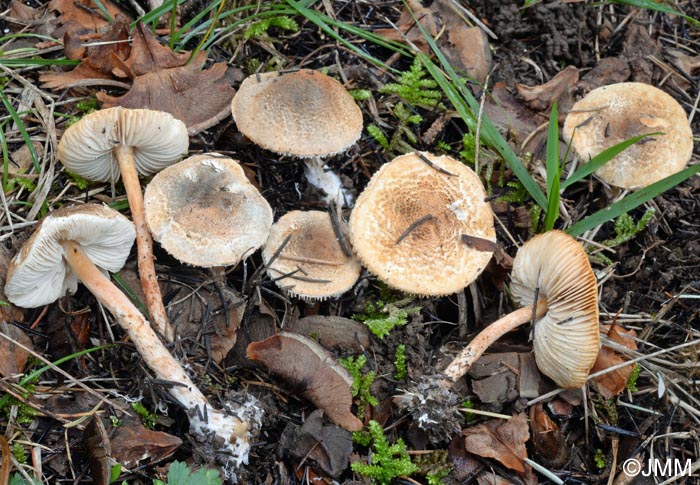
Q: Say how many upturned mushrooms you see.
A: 3